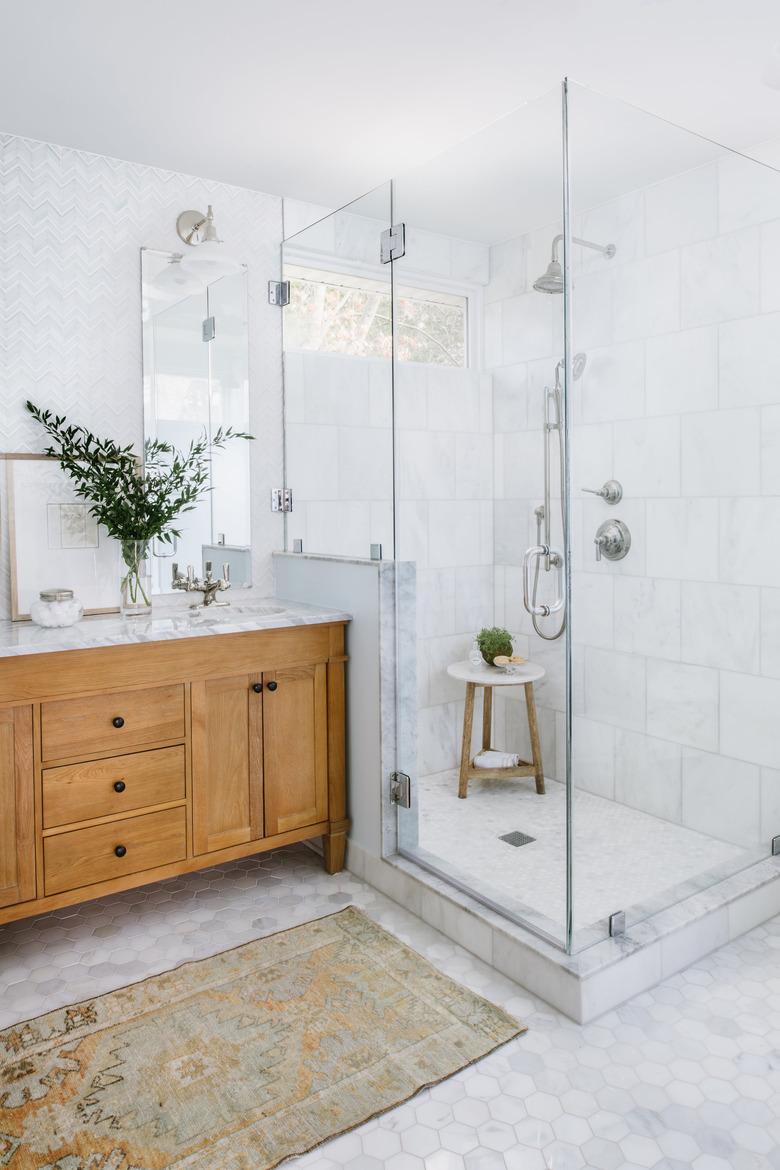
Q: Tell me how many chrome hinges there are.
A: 4